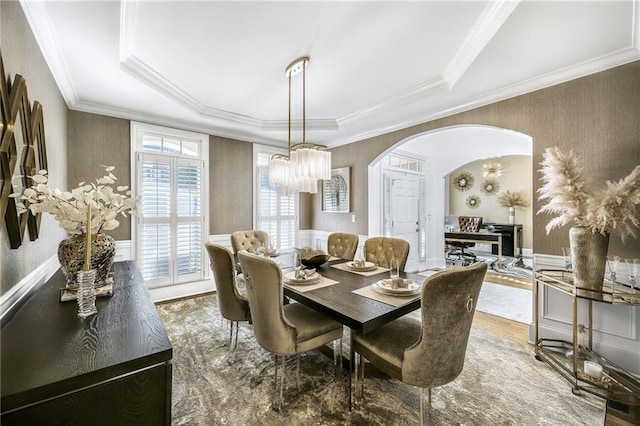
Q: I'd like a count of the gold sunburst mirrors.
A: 3